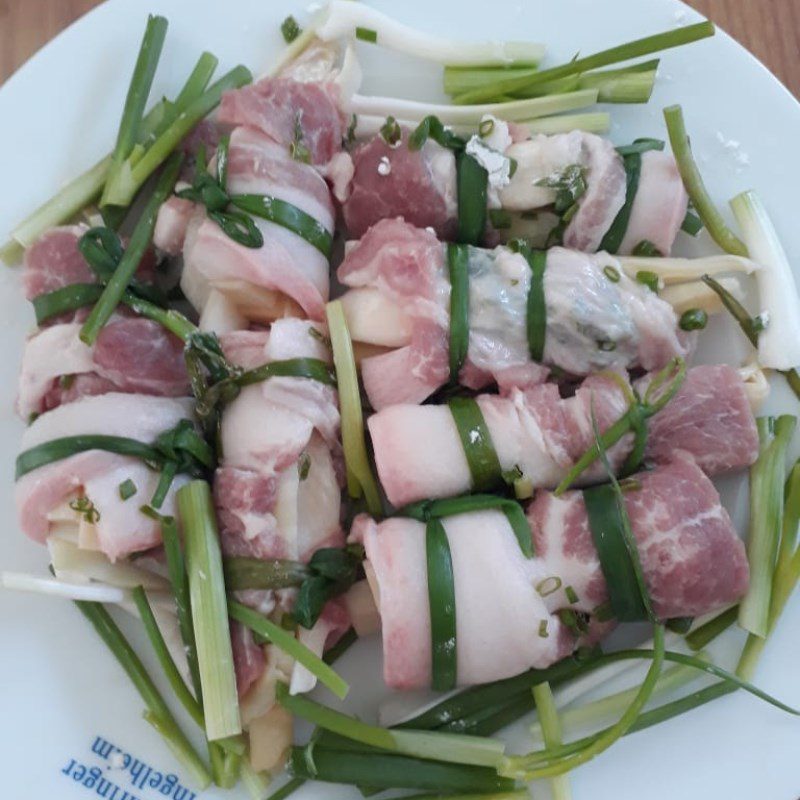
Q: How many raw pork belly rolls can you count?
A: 7